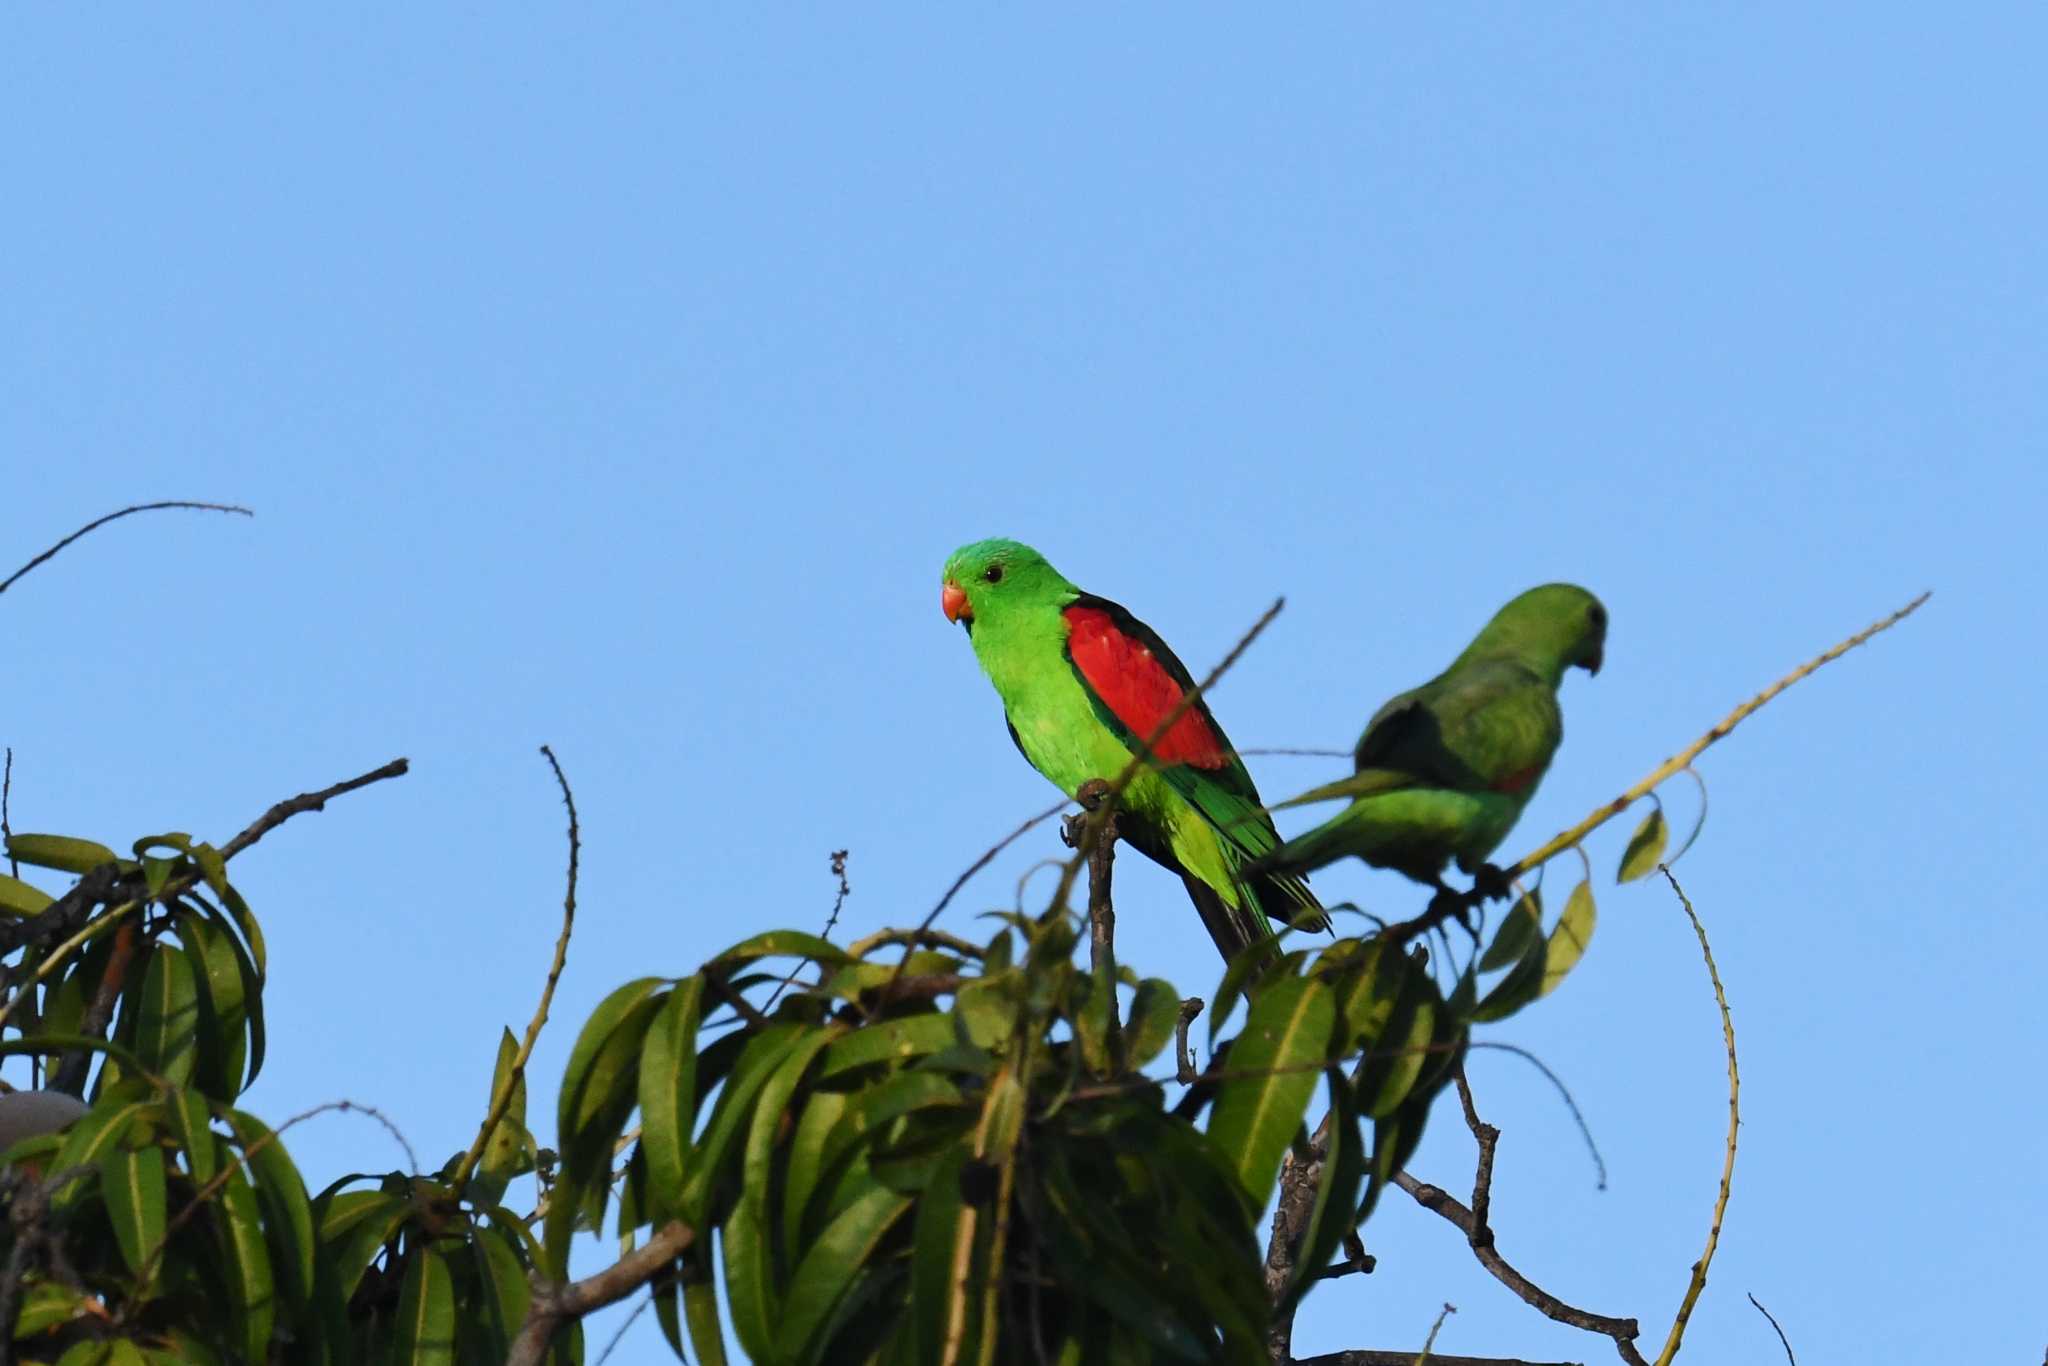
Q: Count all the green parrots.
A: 2